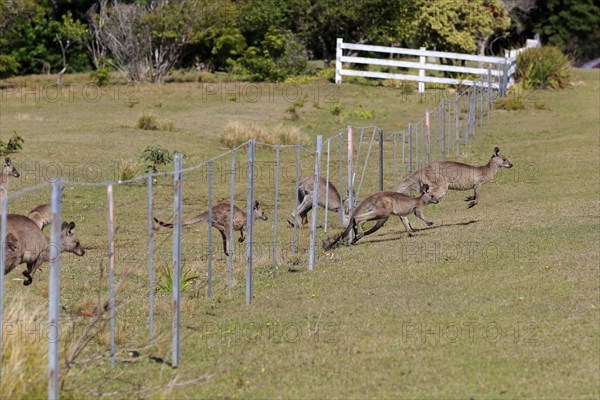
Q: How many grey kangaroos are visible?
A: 7